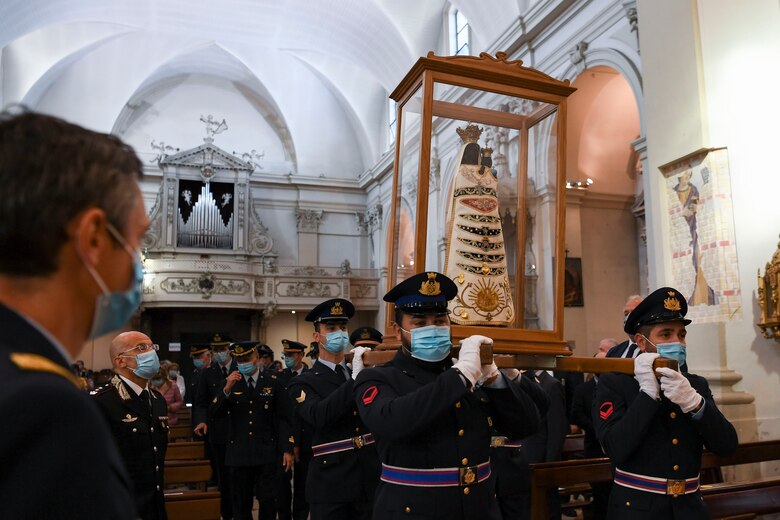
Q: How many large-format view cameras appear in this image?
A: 0